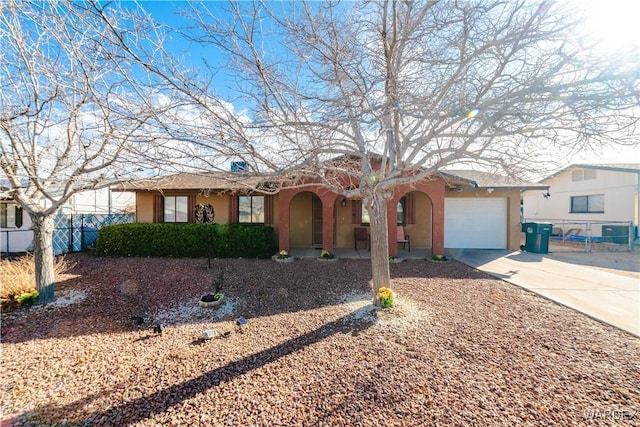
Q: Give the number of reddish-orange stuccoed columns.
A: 4